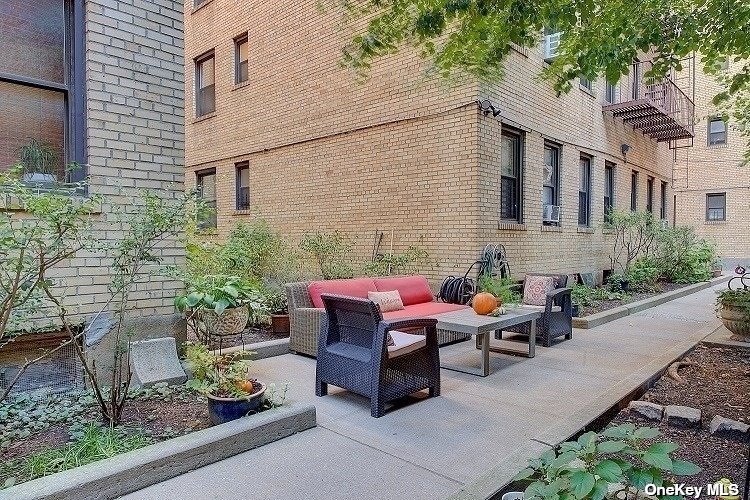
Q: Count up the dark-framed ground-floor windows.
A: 11